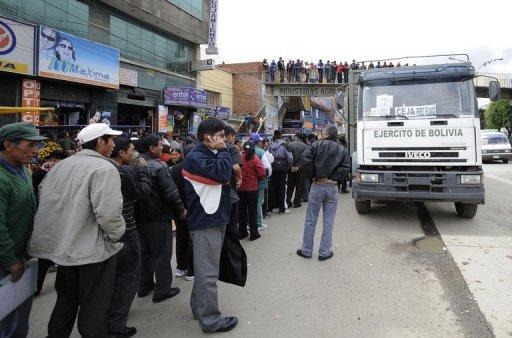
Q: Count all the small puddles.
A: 1